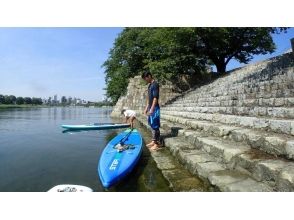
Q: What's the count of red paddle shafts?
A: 0